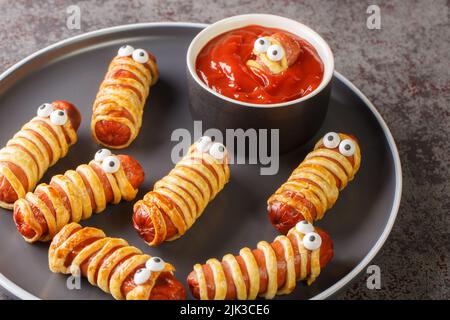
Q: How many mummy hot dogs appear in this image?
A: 8